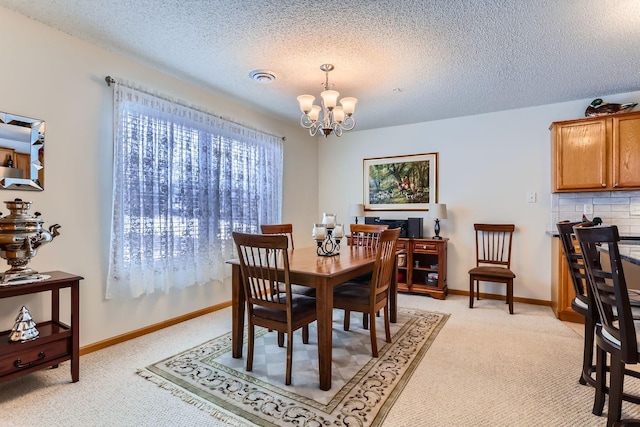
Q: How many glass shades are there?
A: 5